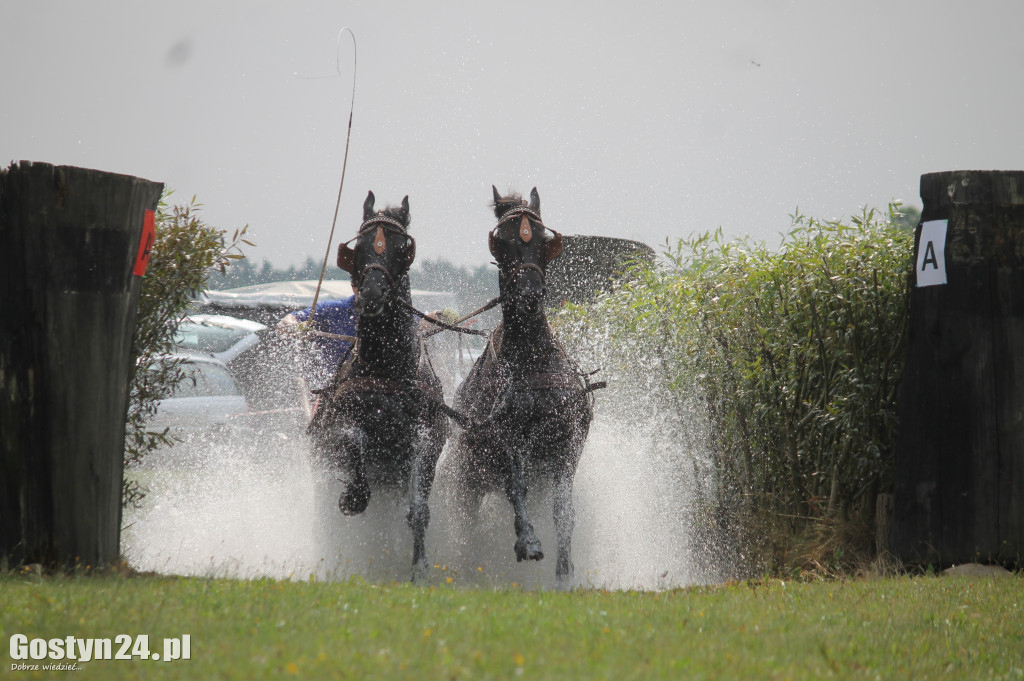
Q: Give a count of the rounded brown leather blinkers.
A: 4